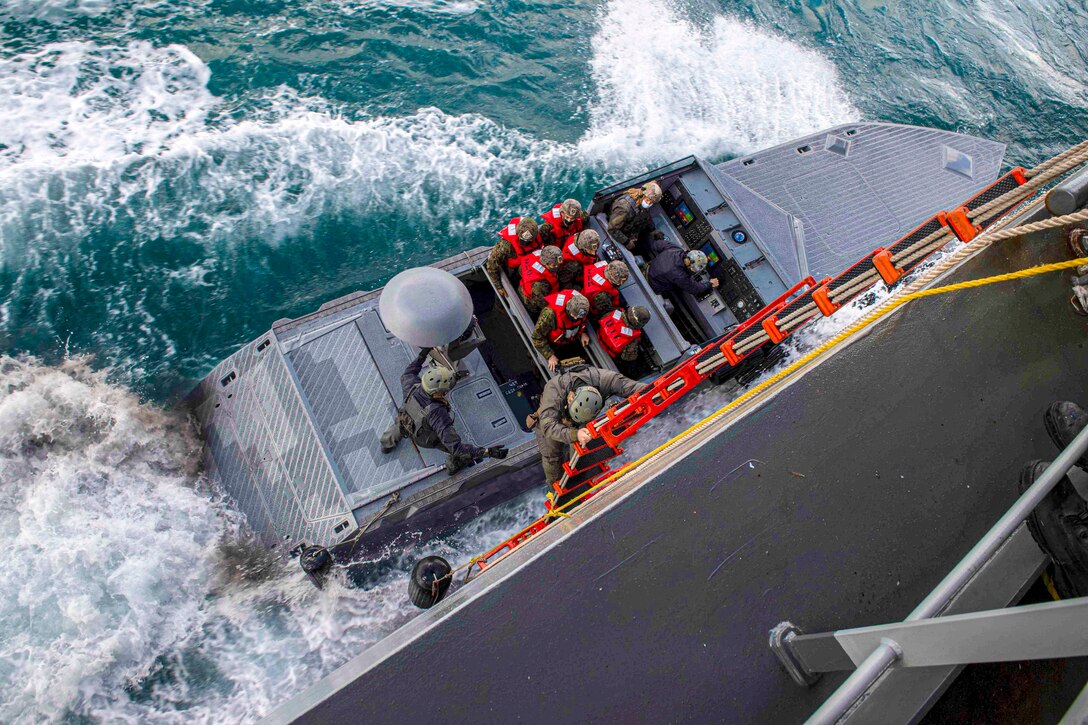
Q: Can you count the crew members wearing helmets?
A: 11